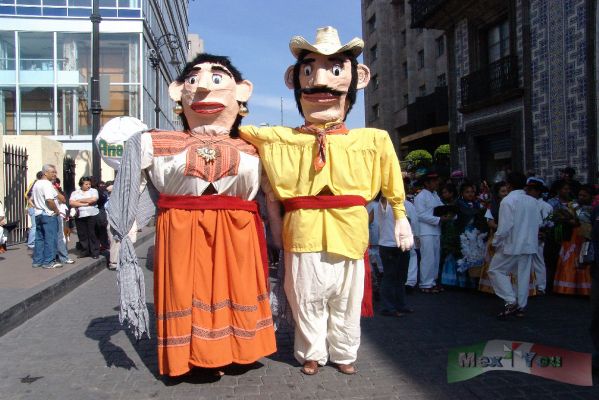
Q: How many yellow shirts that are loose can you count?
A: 1